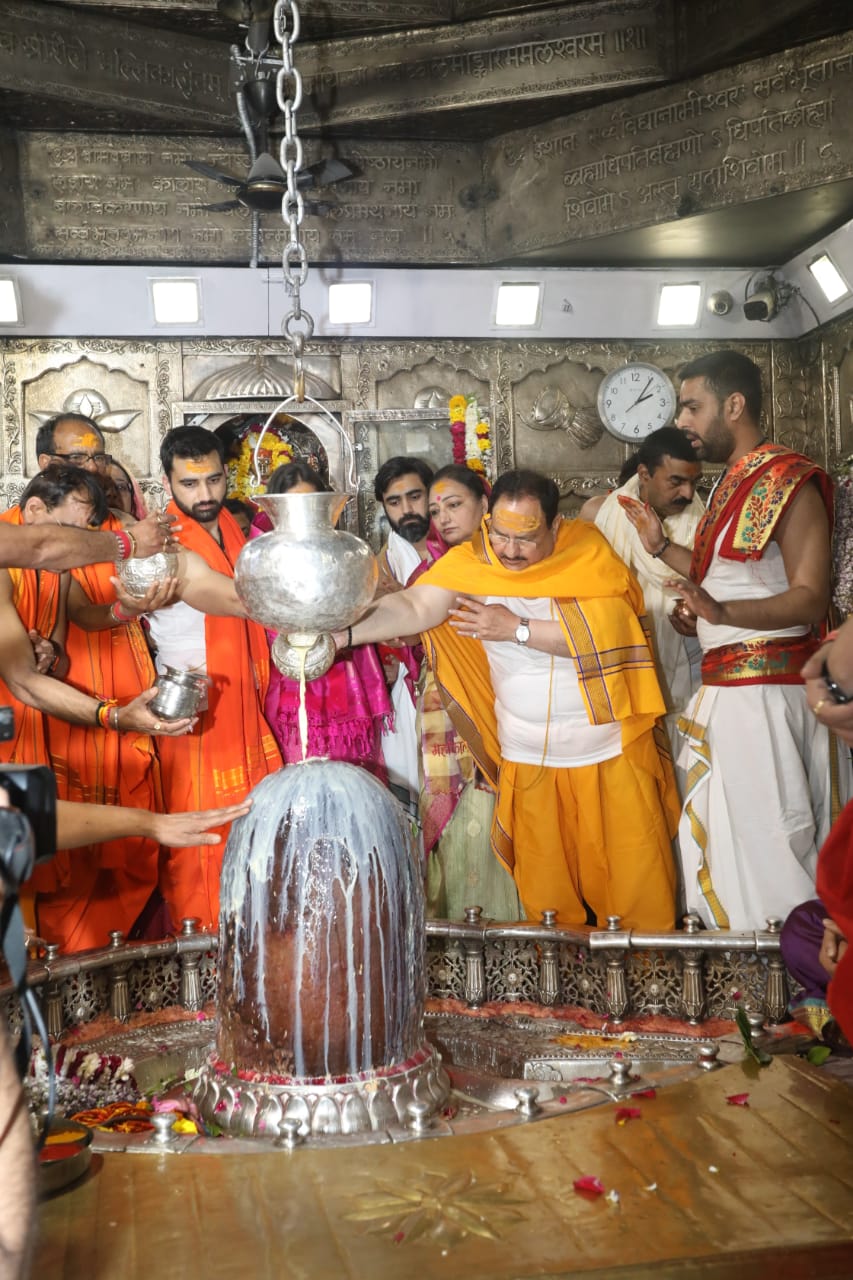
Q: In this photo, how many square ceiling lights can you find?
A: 6